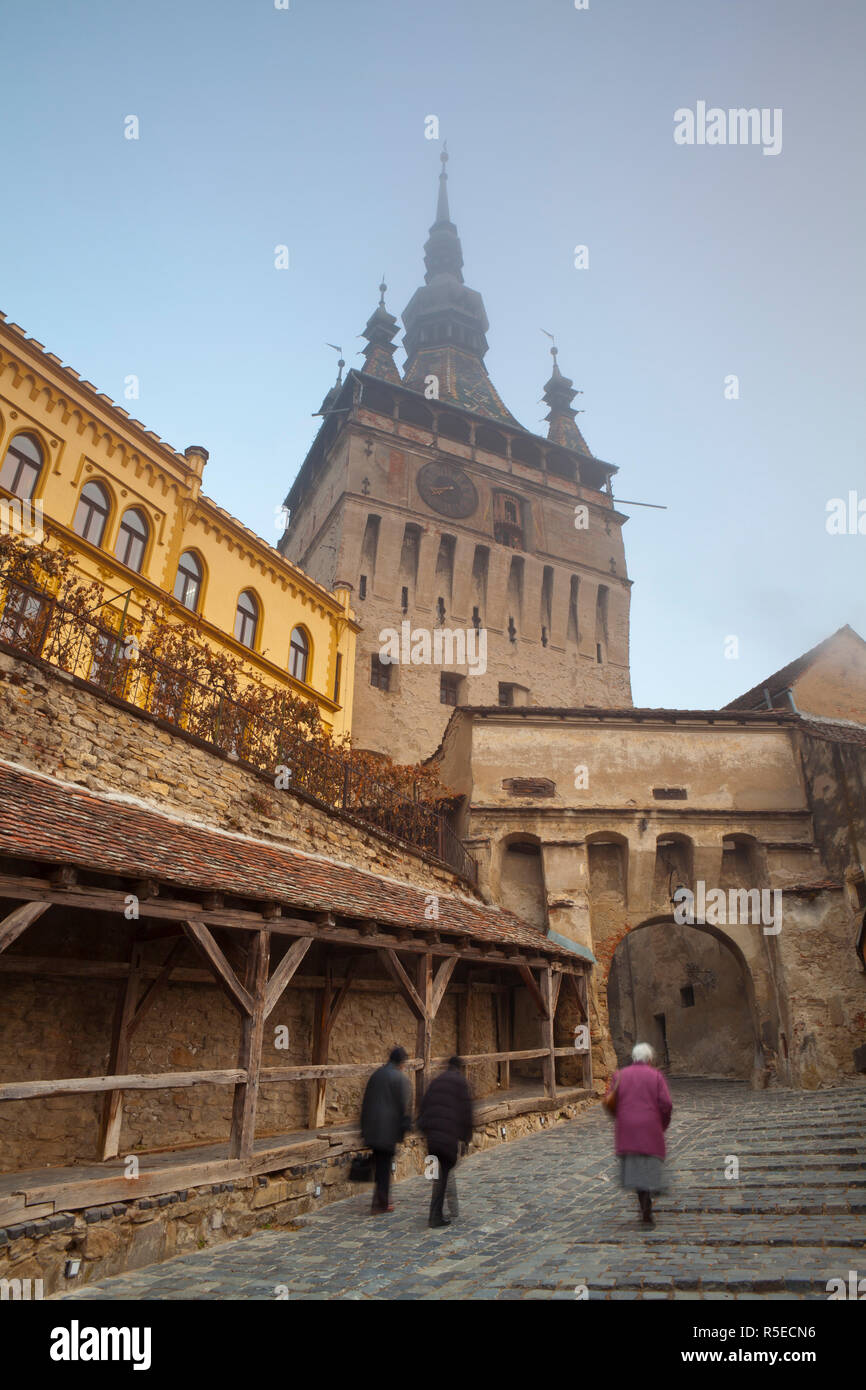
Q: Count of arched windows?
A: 6